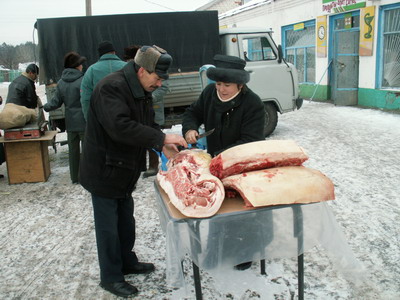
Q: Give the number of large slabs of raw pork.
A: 3